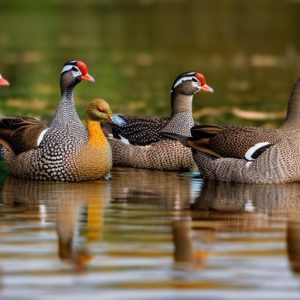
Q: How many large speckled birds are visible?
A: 3